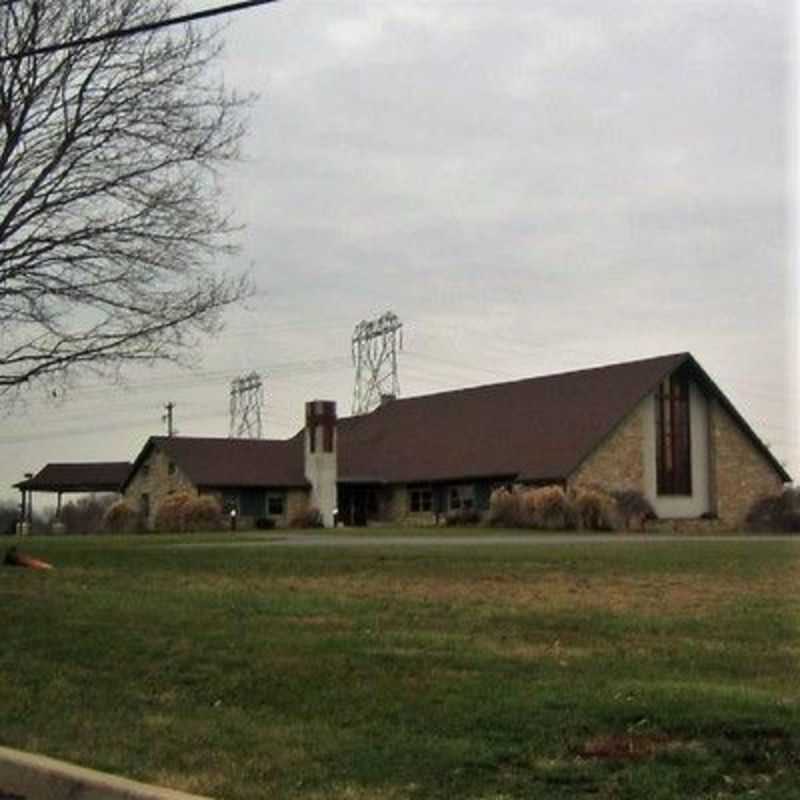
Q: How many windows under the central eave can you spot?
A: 2